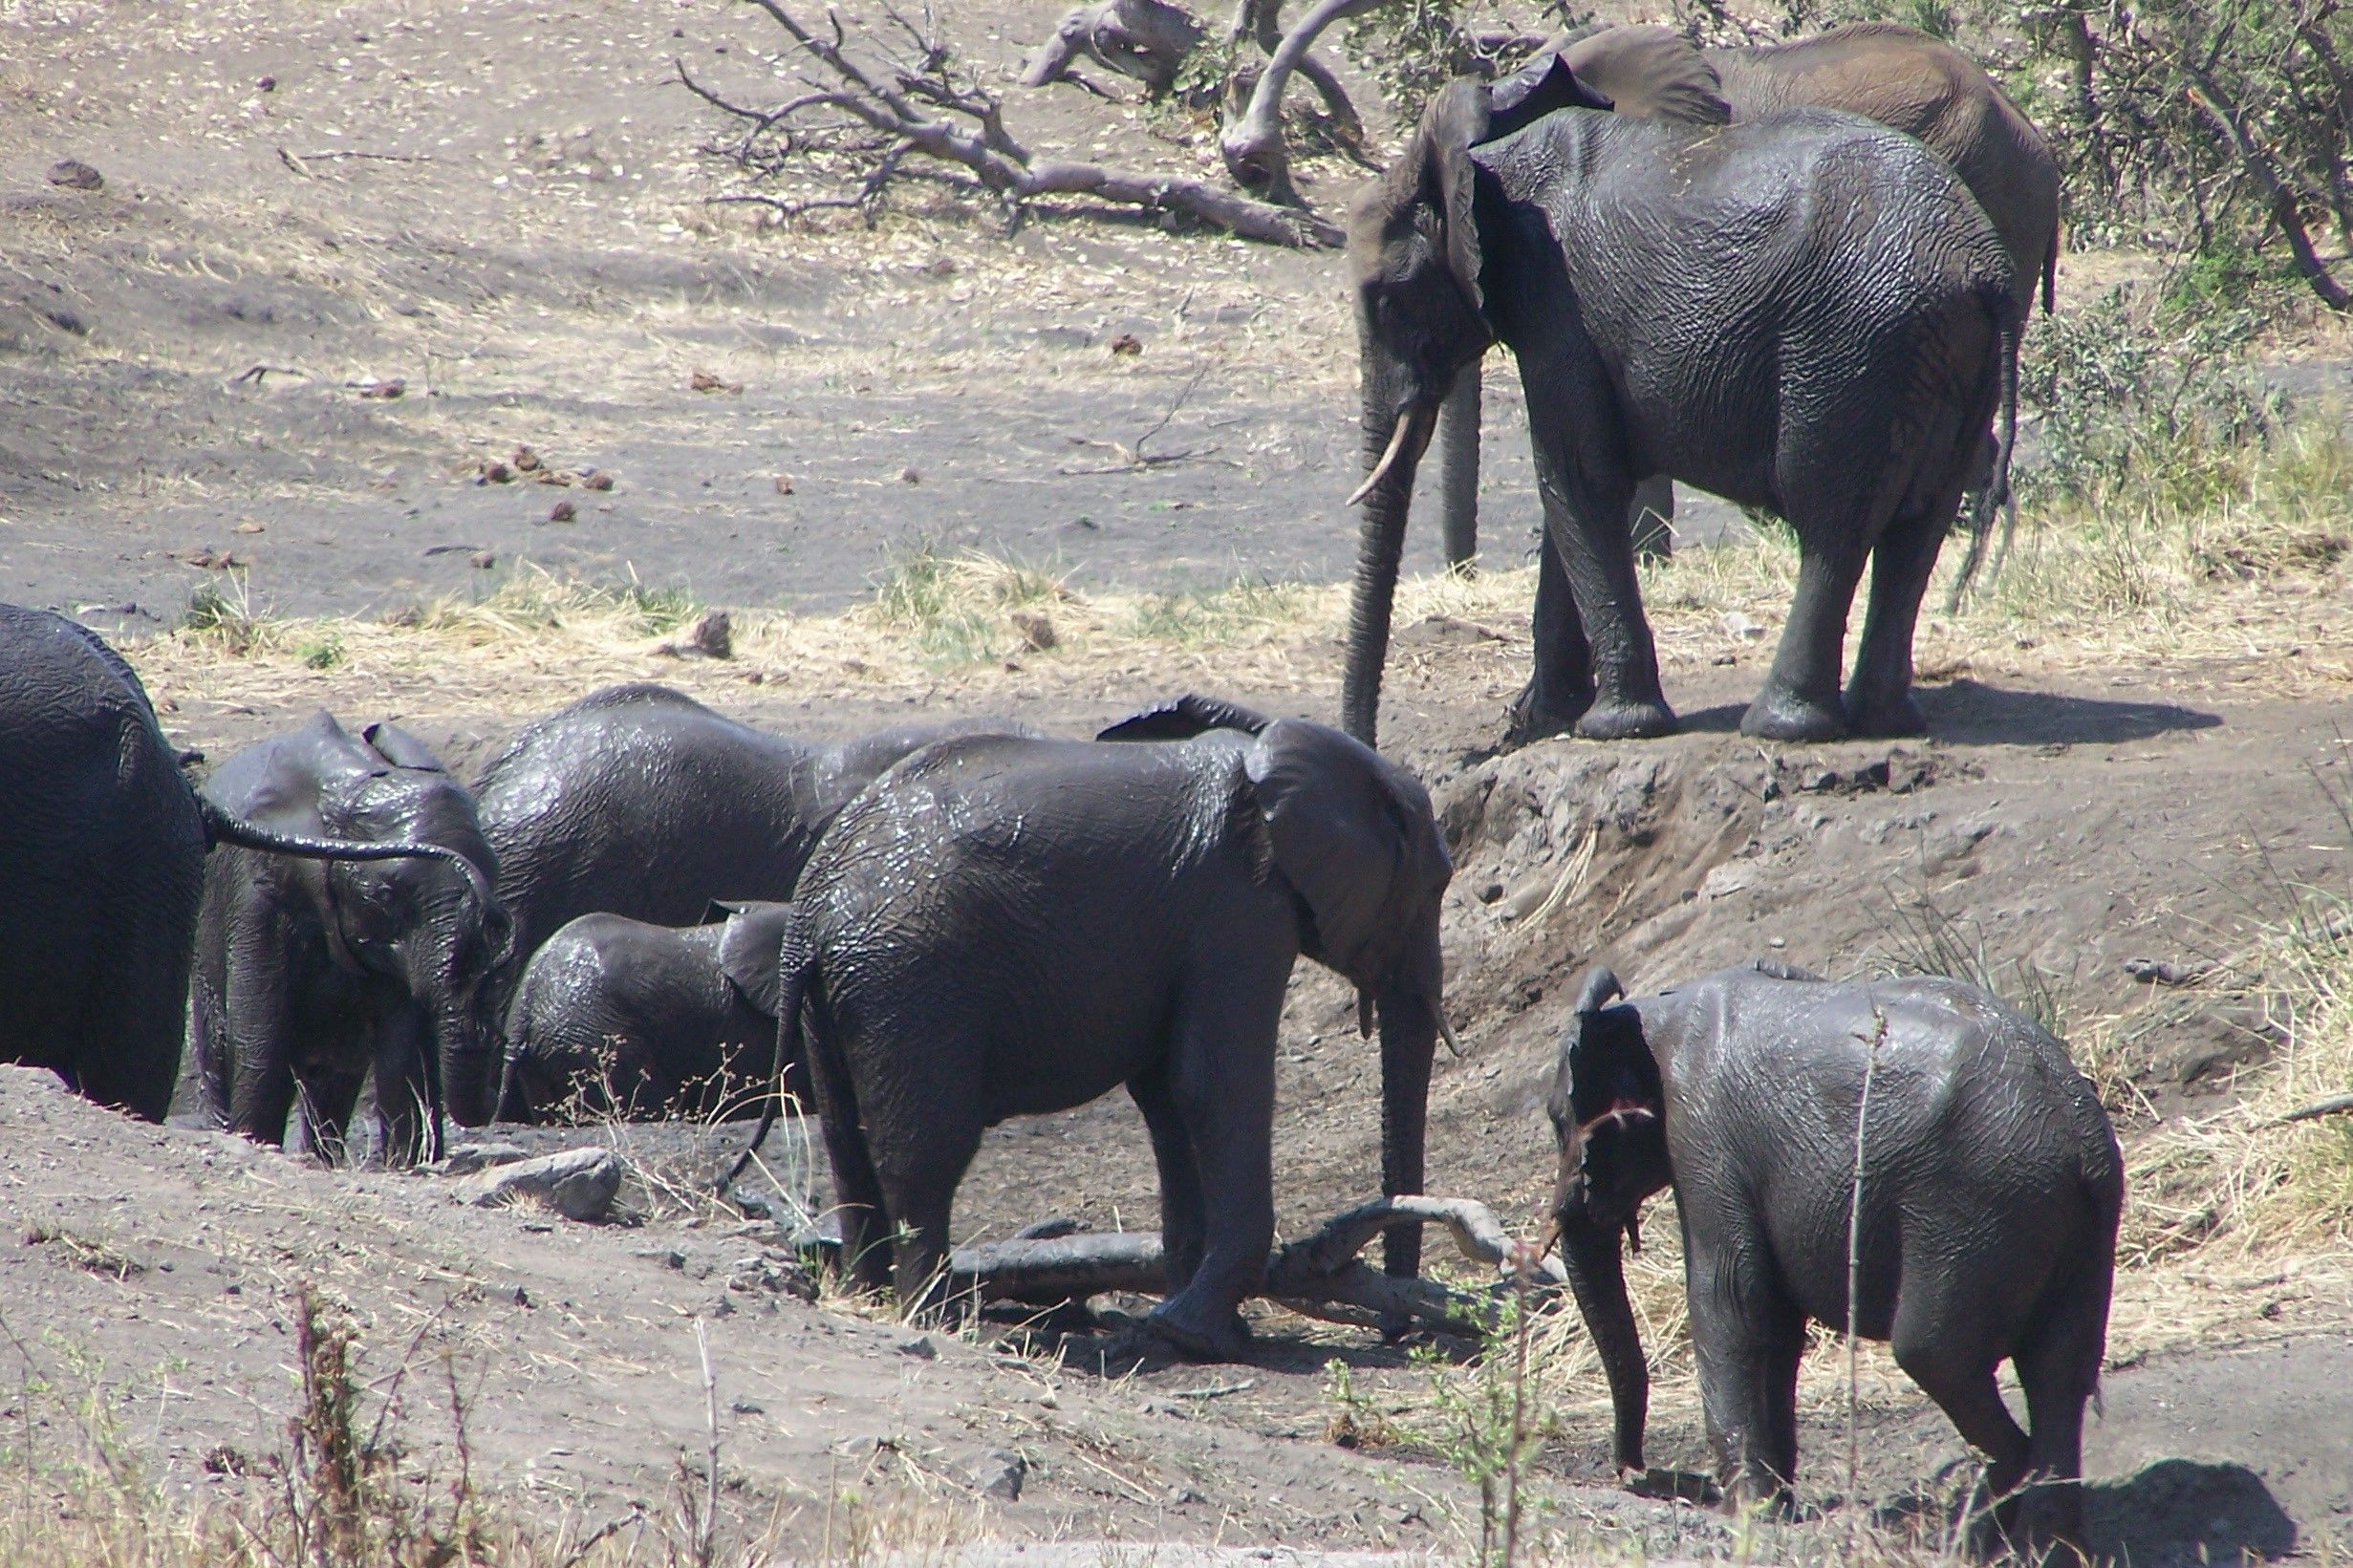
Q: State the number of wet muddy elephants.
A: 7